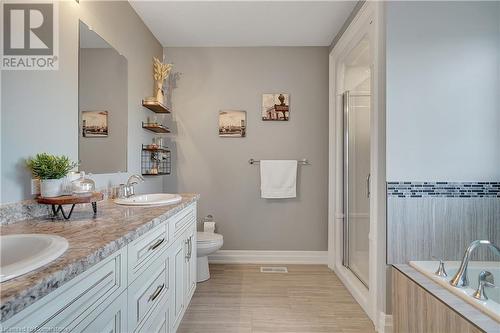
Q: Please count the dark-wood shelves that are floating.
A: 3